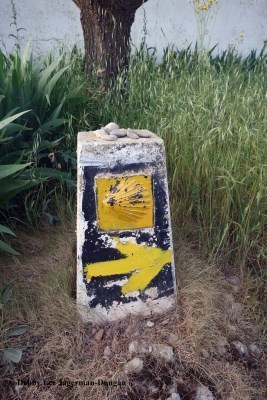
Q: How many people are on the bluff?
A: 0